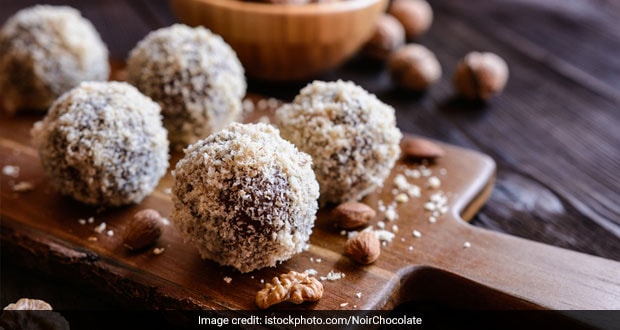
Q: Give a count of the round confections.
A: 5